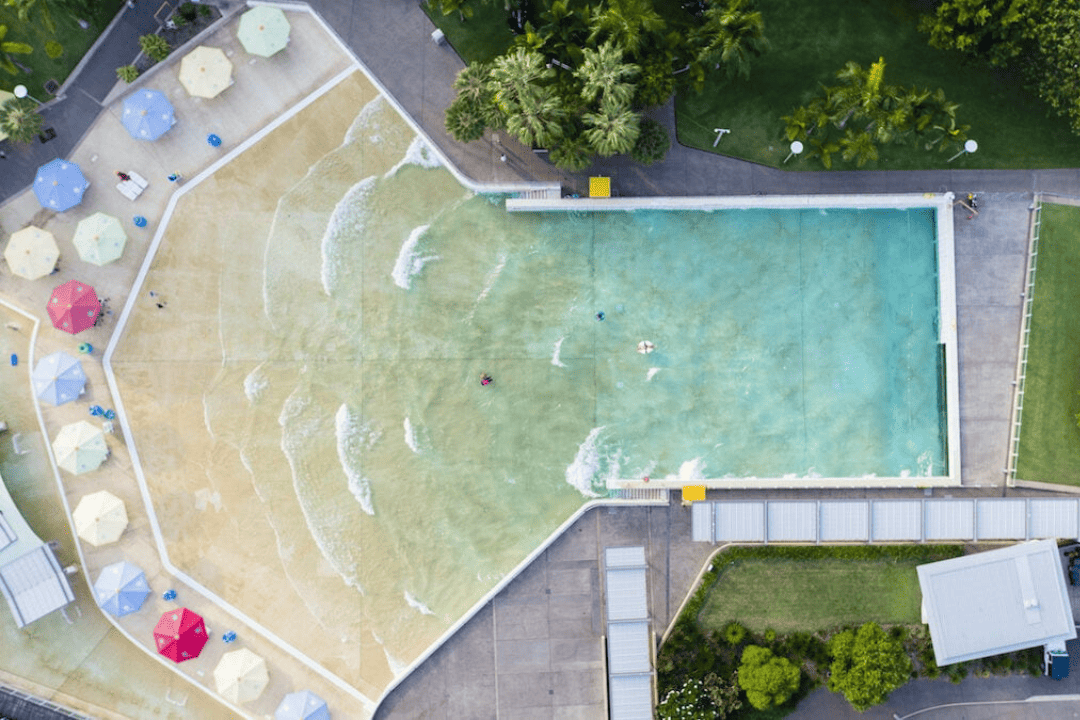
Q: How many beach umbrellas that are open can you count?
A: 14